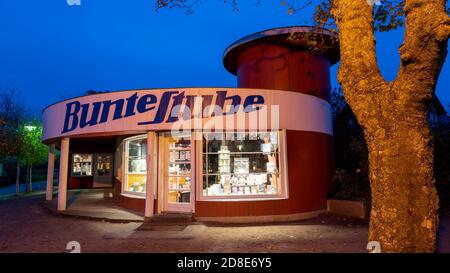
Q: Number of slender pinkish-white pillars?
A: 3